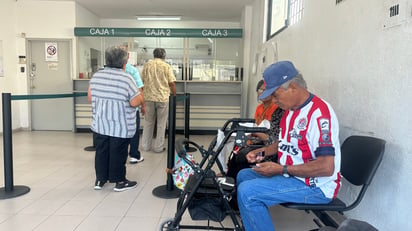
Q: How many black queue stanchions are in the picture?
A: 4